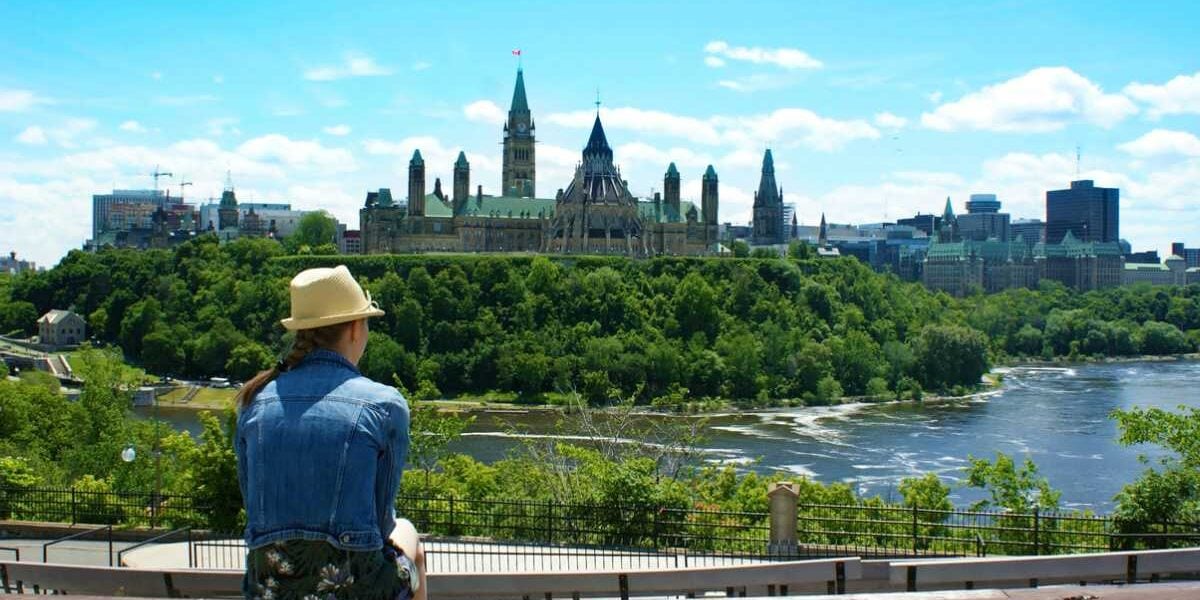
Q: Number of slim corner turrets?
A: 4